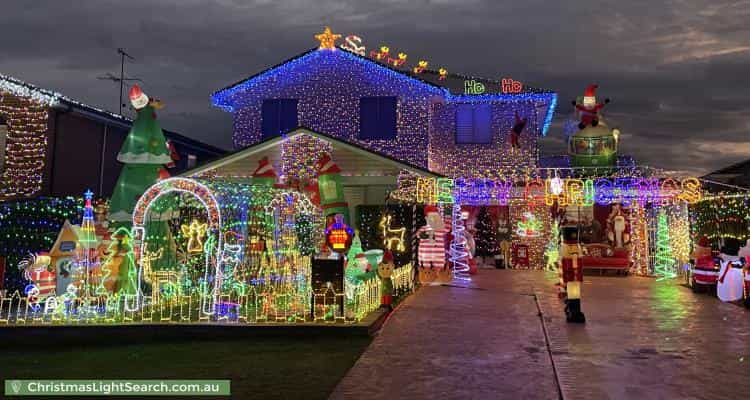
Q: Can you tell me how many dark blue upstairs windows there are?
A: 3